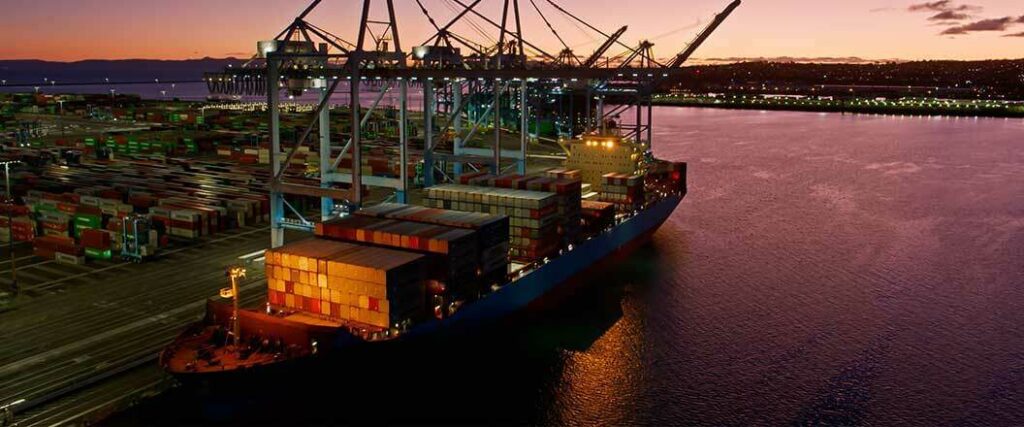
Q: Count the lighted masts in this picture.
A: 1